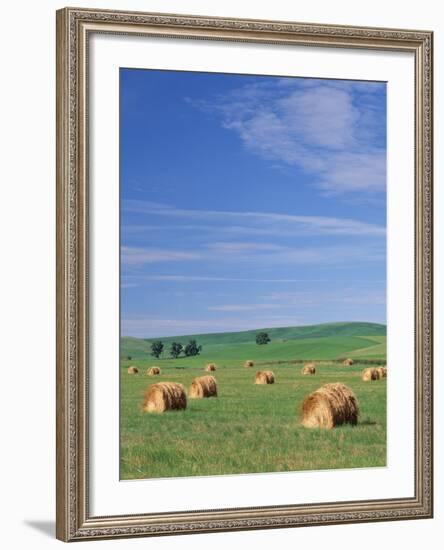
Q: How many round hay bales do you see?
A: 12